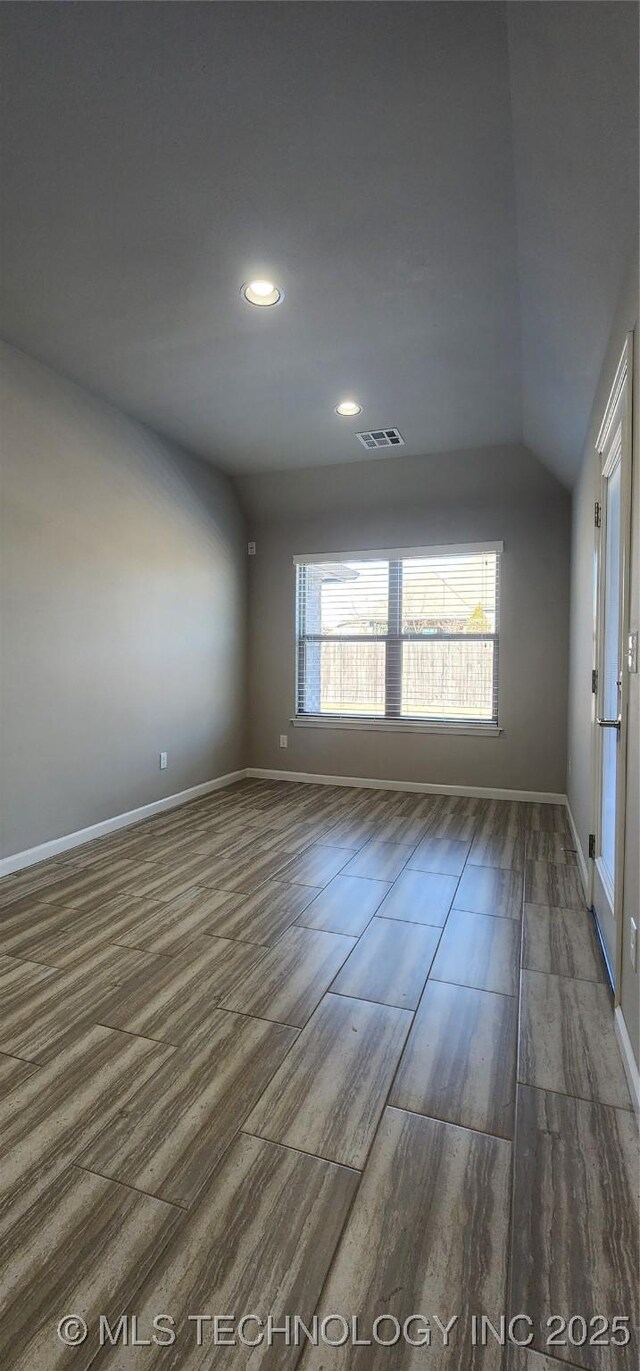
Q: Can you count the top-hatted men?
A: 0